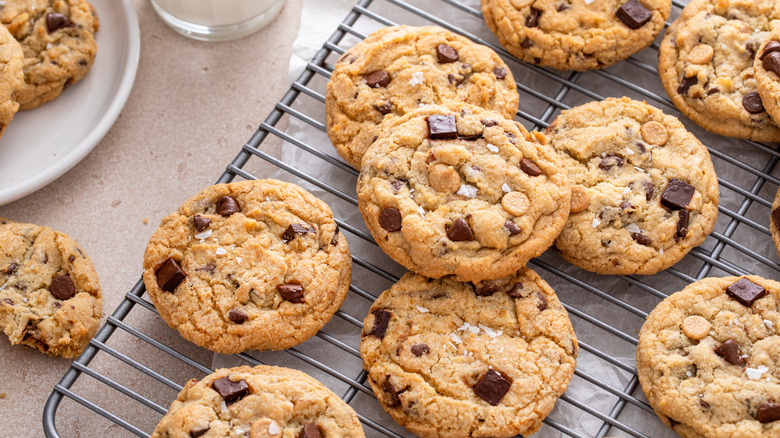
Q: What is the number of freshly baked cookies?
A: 14